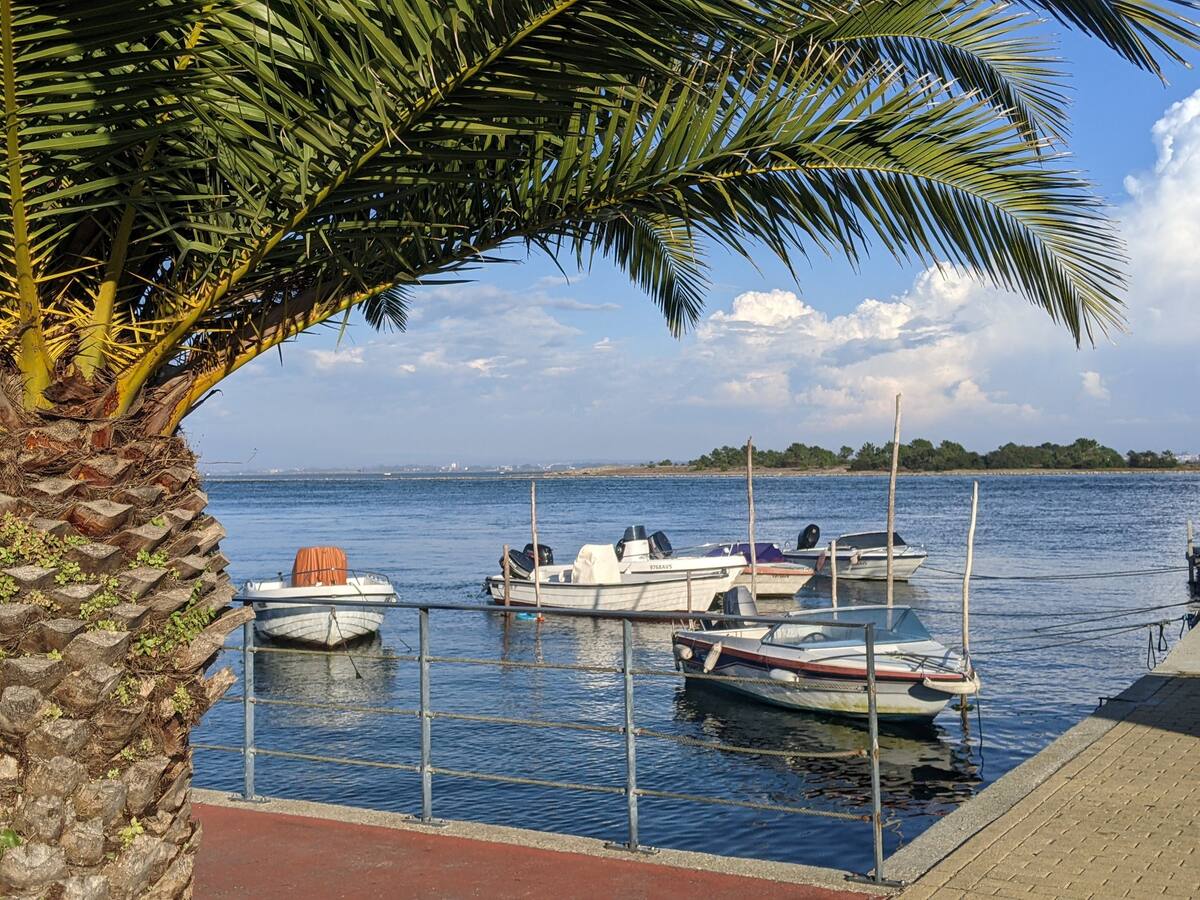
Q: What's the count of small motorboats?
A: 6